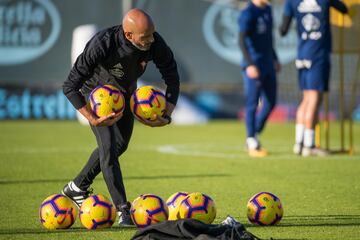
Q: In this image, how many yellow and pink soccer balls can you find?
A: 8